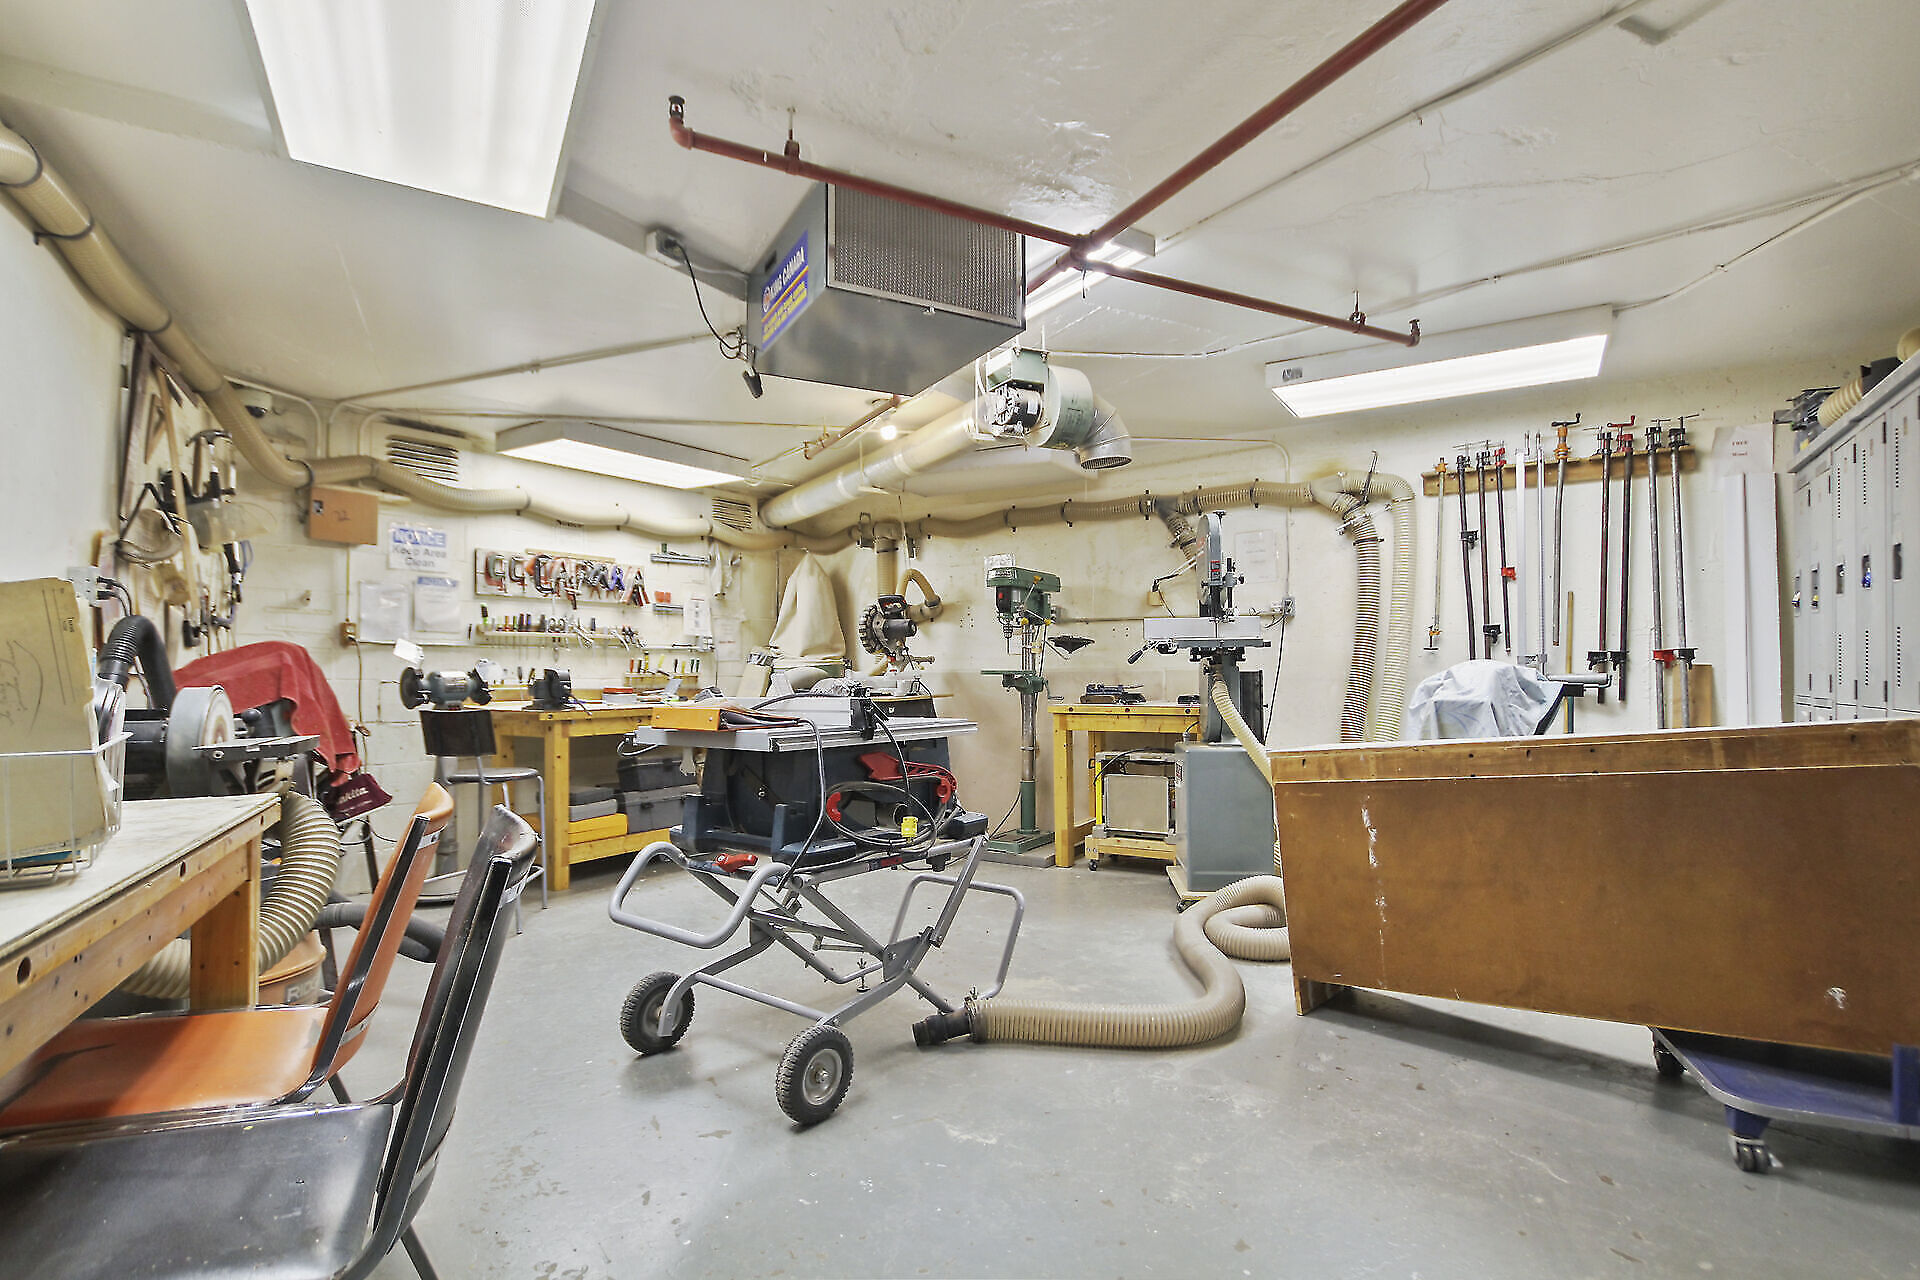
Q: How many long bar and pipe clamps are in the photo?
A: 11